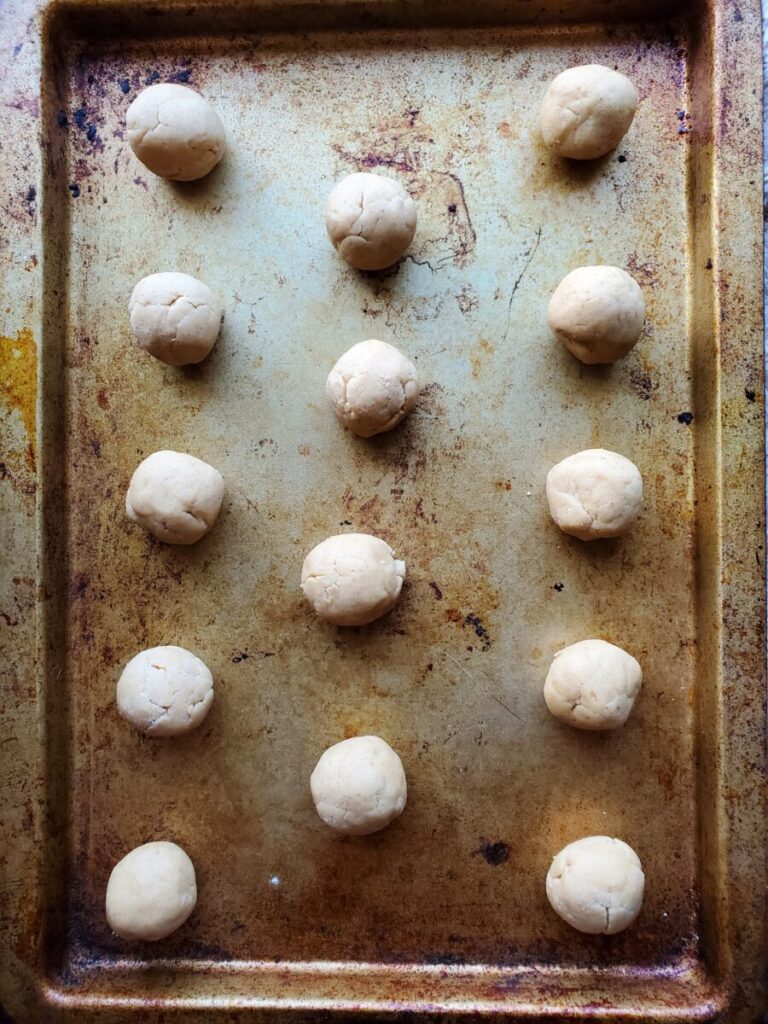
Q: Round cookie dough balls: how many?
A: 14